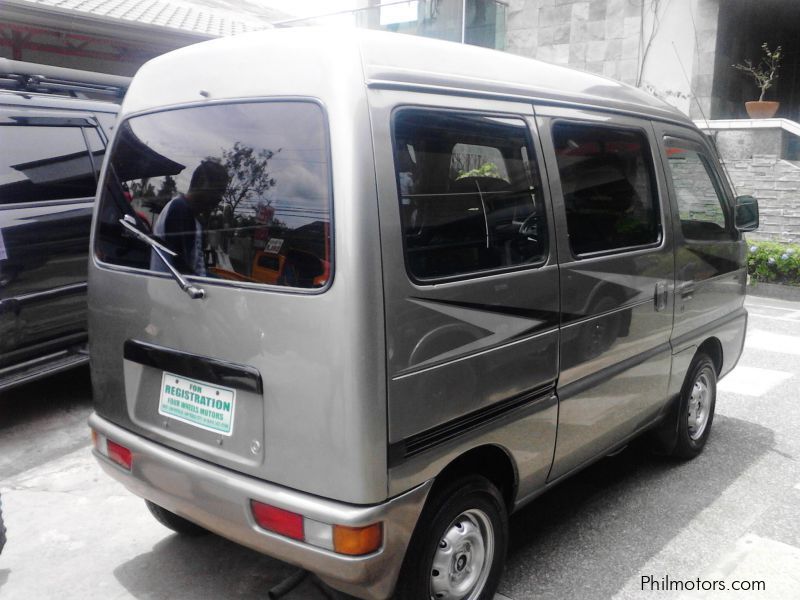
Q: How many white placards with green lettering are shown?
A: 1